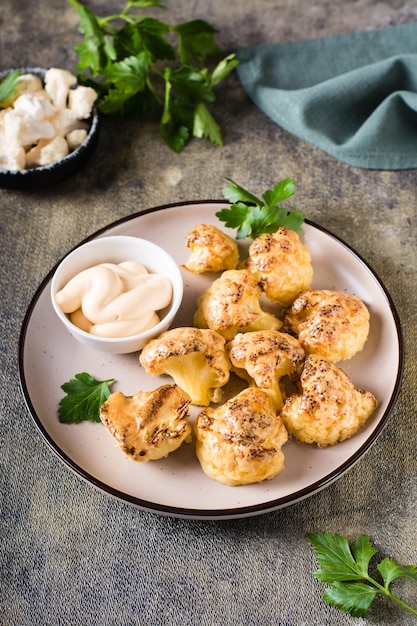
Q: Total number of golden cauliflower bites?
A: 9